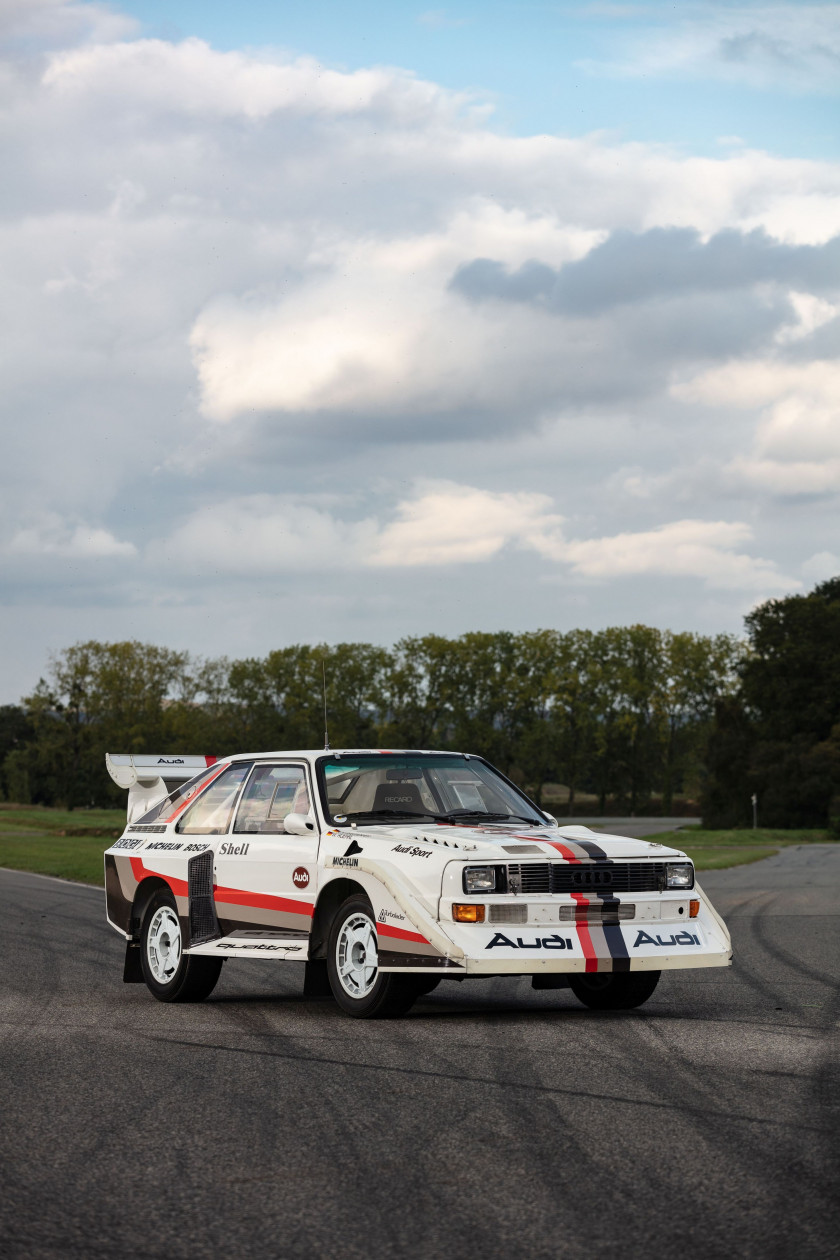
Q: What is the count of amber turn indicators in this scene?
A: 2